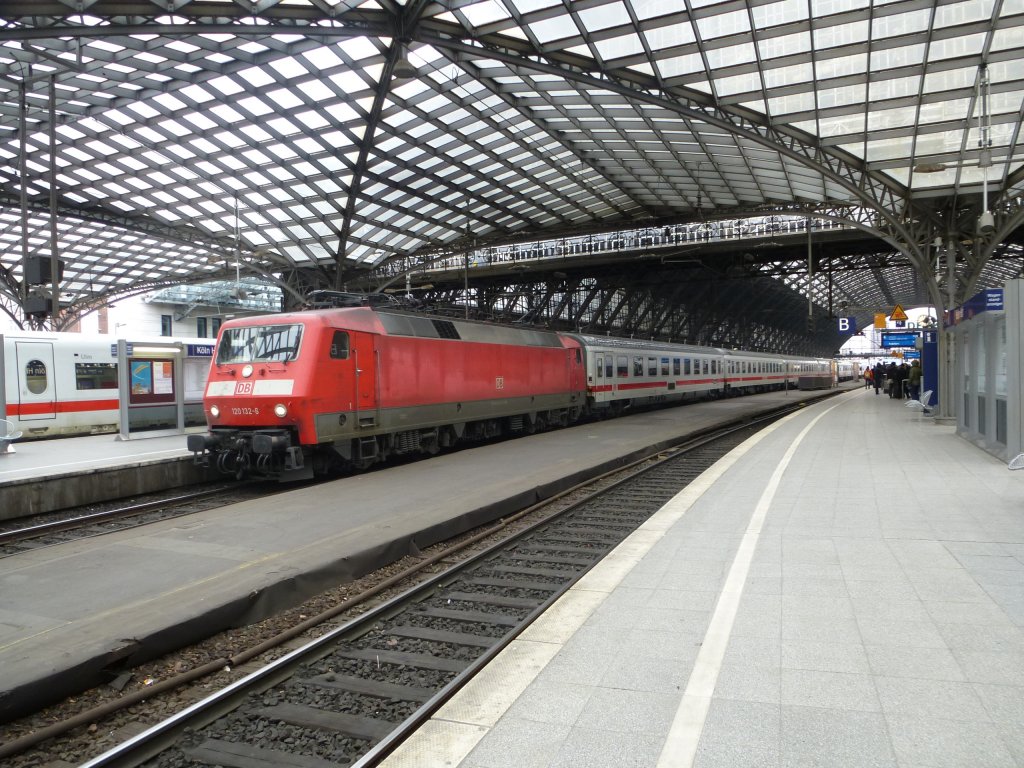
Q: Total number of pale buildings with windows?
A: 1